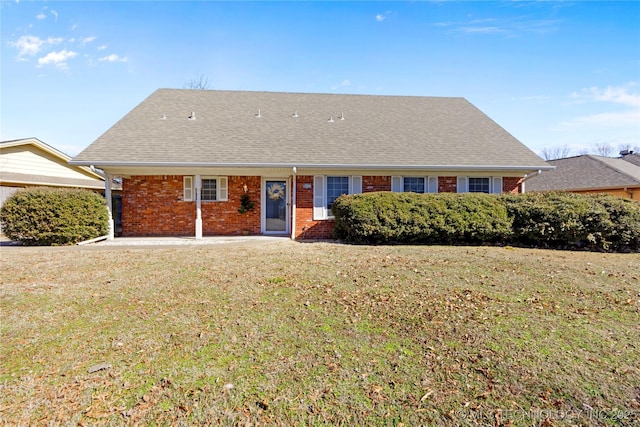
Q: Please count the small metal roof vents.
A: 6